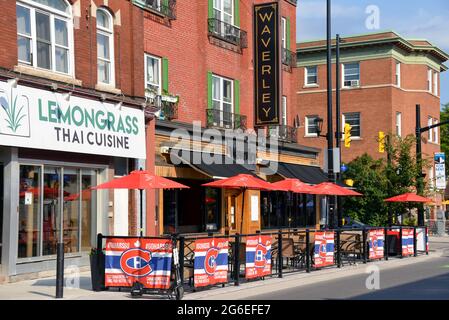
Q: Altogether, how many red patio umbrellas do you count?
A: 5